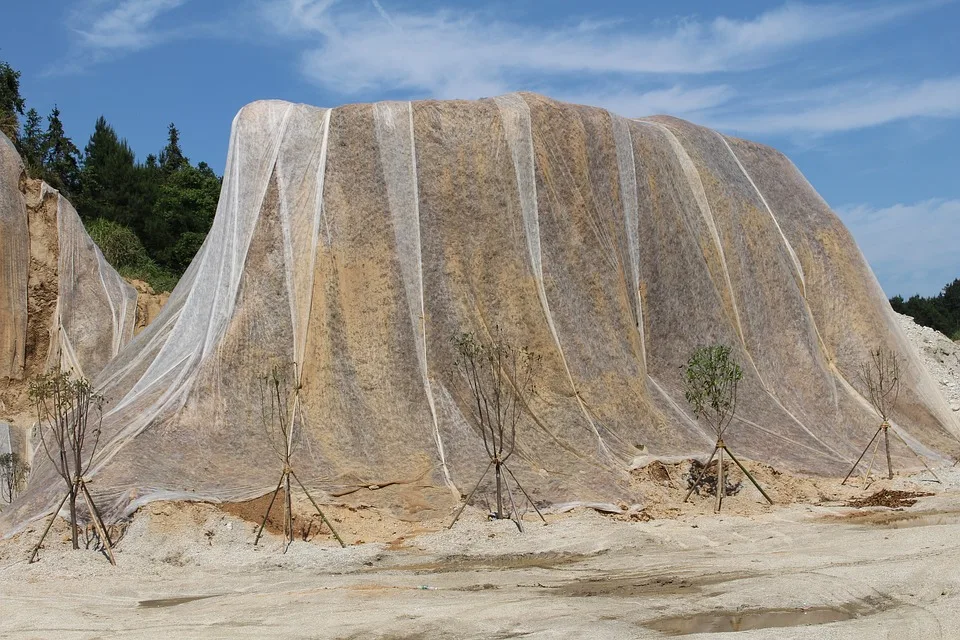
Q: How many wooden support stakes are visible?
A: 15